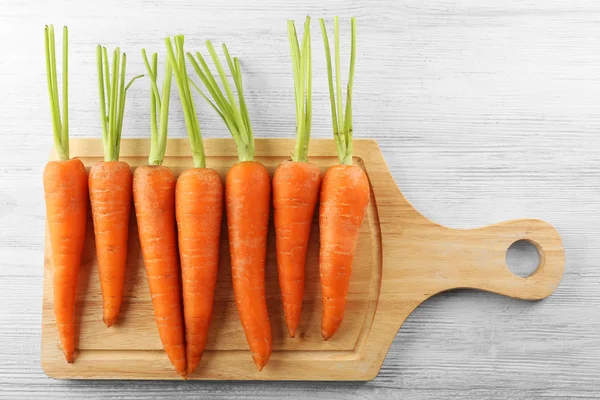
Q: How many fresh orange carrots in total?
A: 7